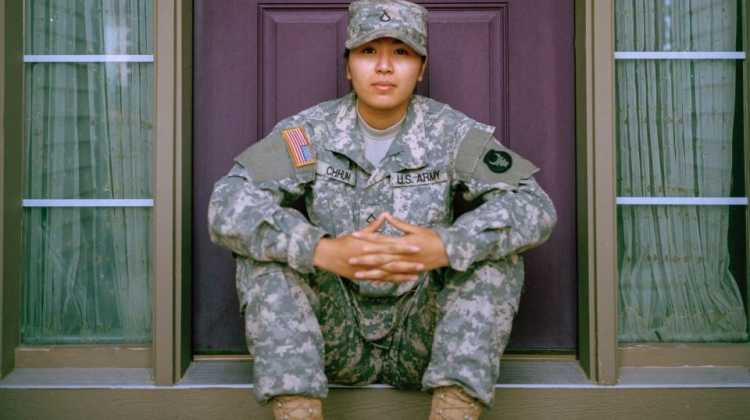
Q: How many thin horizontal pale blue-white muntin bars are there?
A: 4